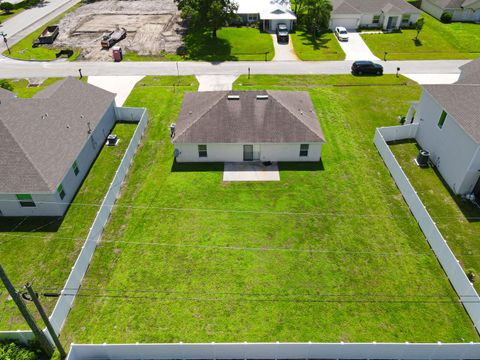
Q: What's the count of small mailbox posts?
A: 5